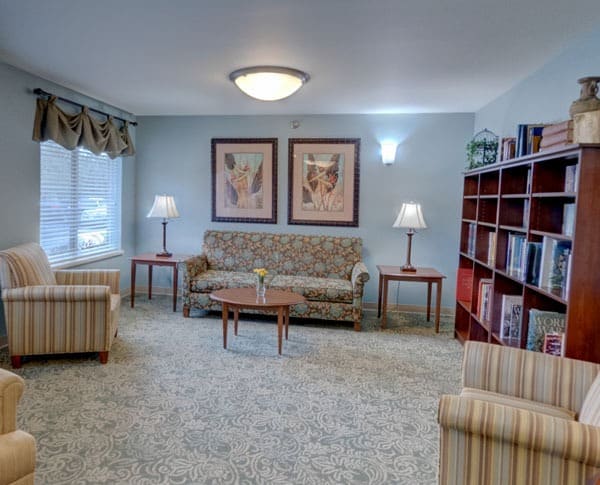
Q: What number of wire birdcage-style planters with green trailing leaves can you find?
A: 1